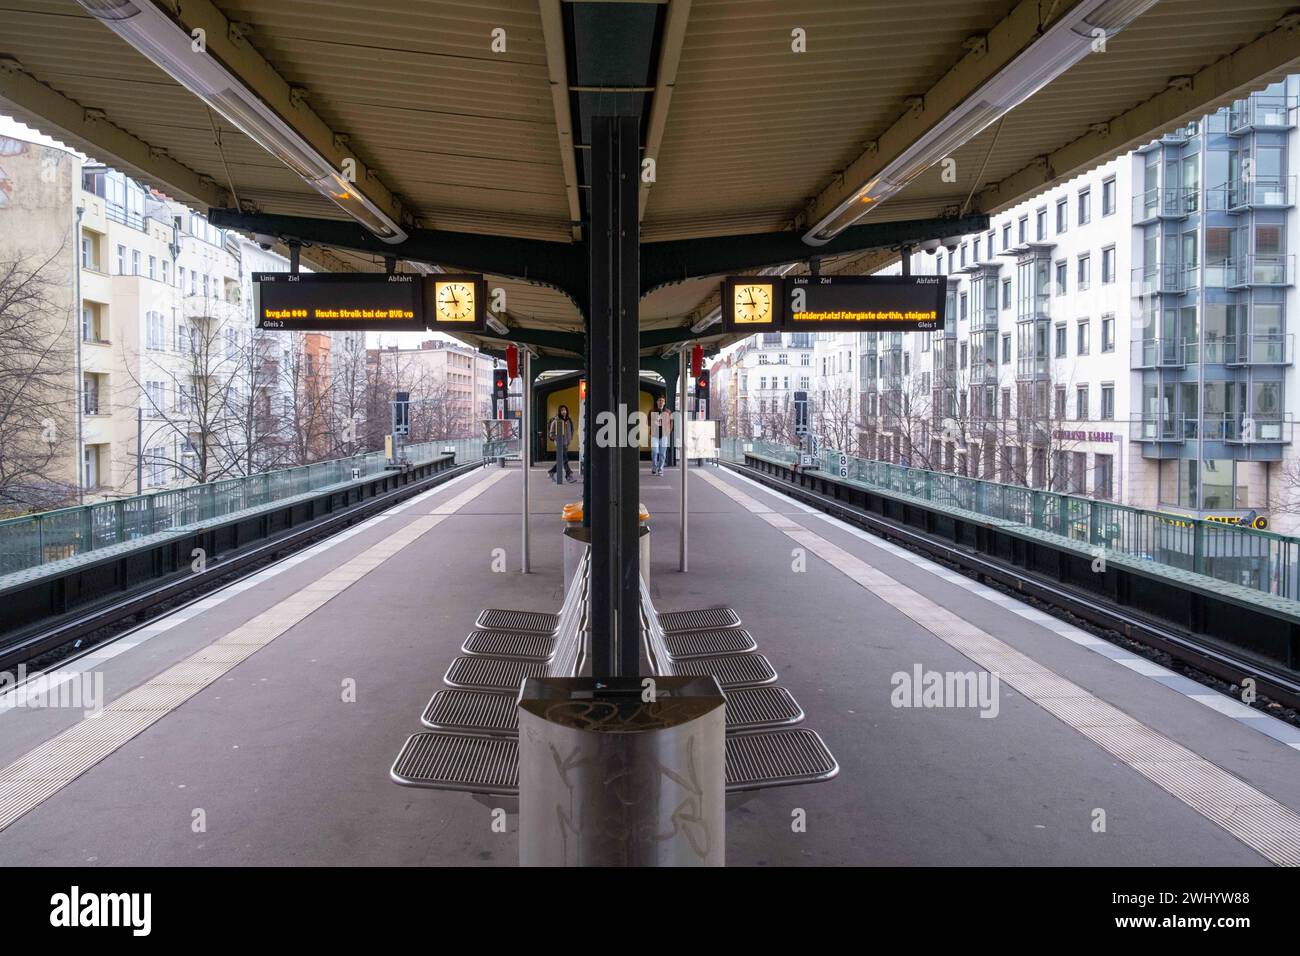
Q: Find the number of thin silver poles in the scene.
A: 2